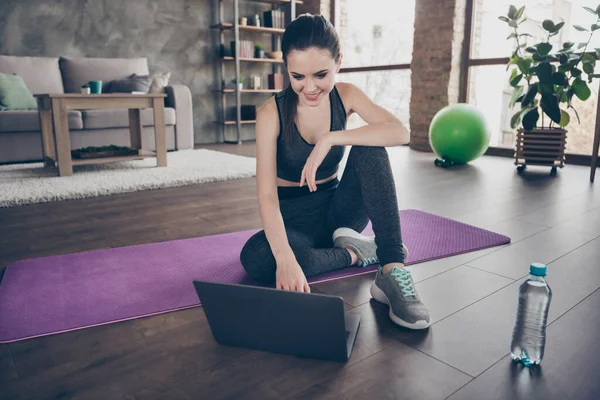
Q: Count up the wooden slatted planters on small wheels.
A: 1